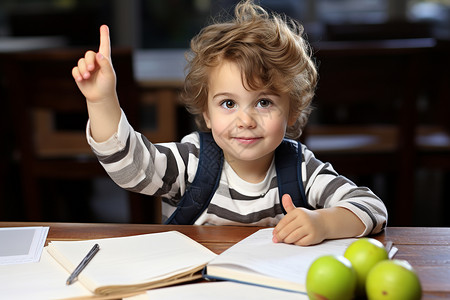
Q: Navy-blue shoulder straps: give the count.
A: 2